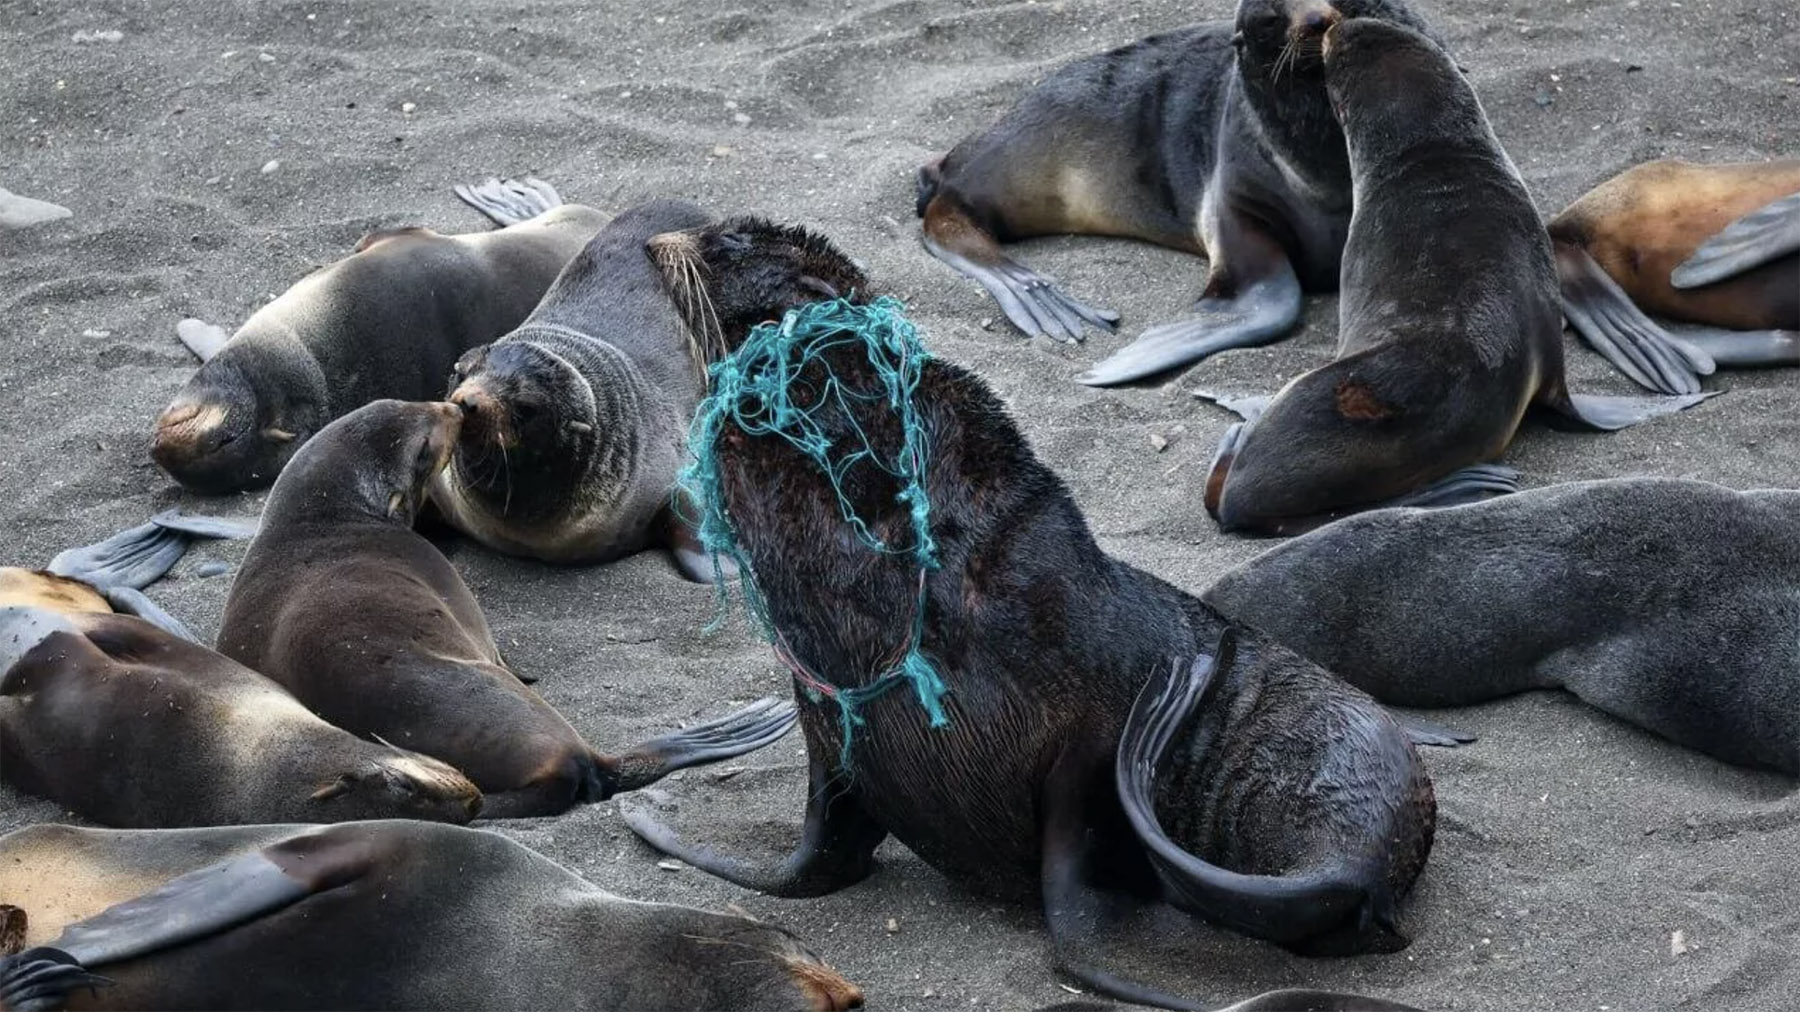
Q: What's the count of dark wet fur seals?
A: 1